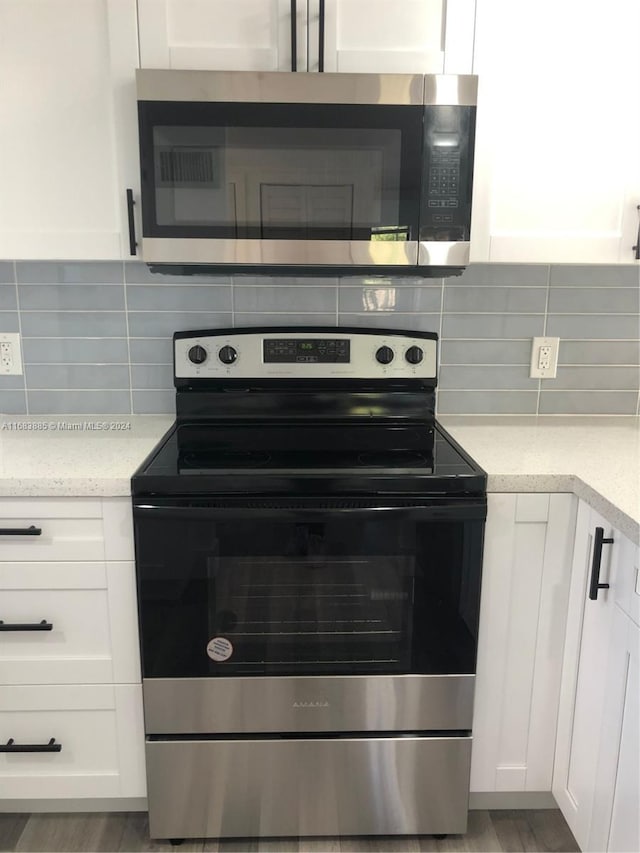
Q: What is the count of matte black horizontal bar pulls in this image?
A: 3